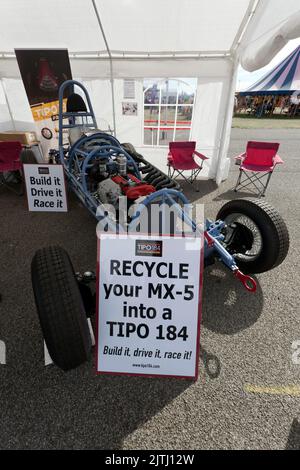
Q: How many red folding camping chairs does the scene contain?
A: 3